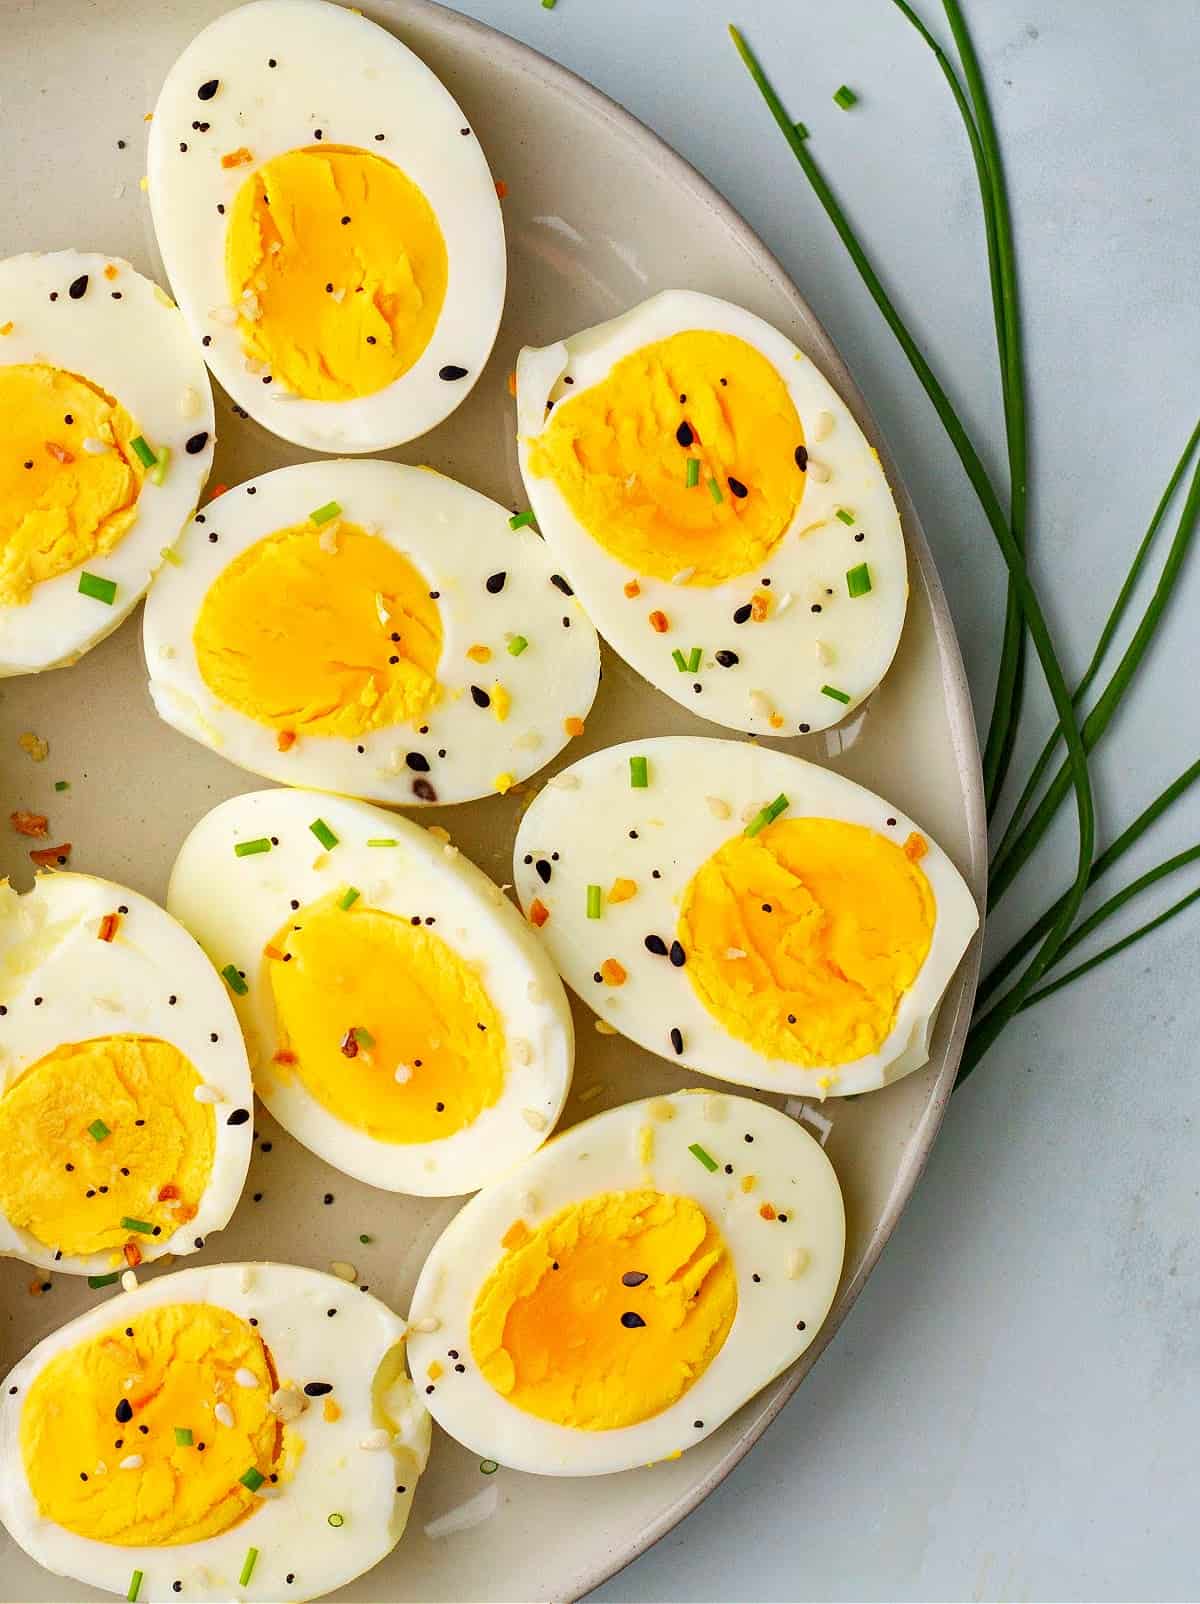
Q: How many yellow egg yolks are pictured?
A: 9